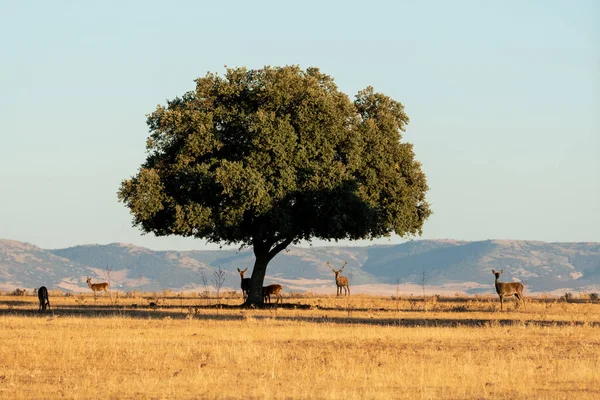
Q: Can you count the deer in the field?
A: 6